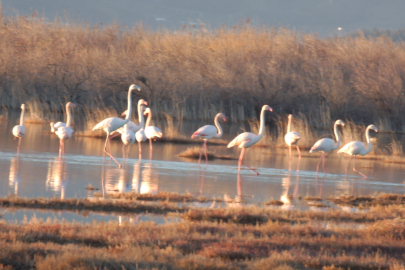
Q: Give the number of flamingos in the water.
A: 13